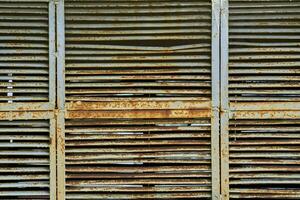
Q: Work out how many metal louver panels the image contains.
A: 6